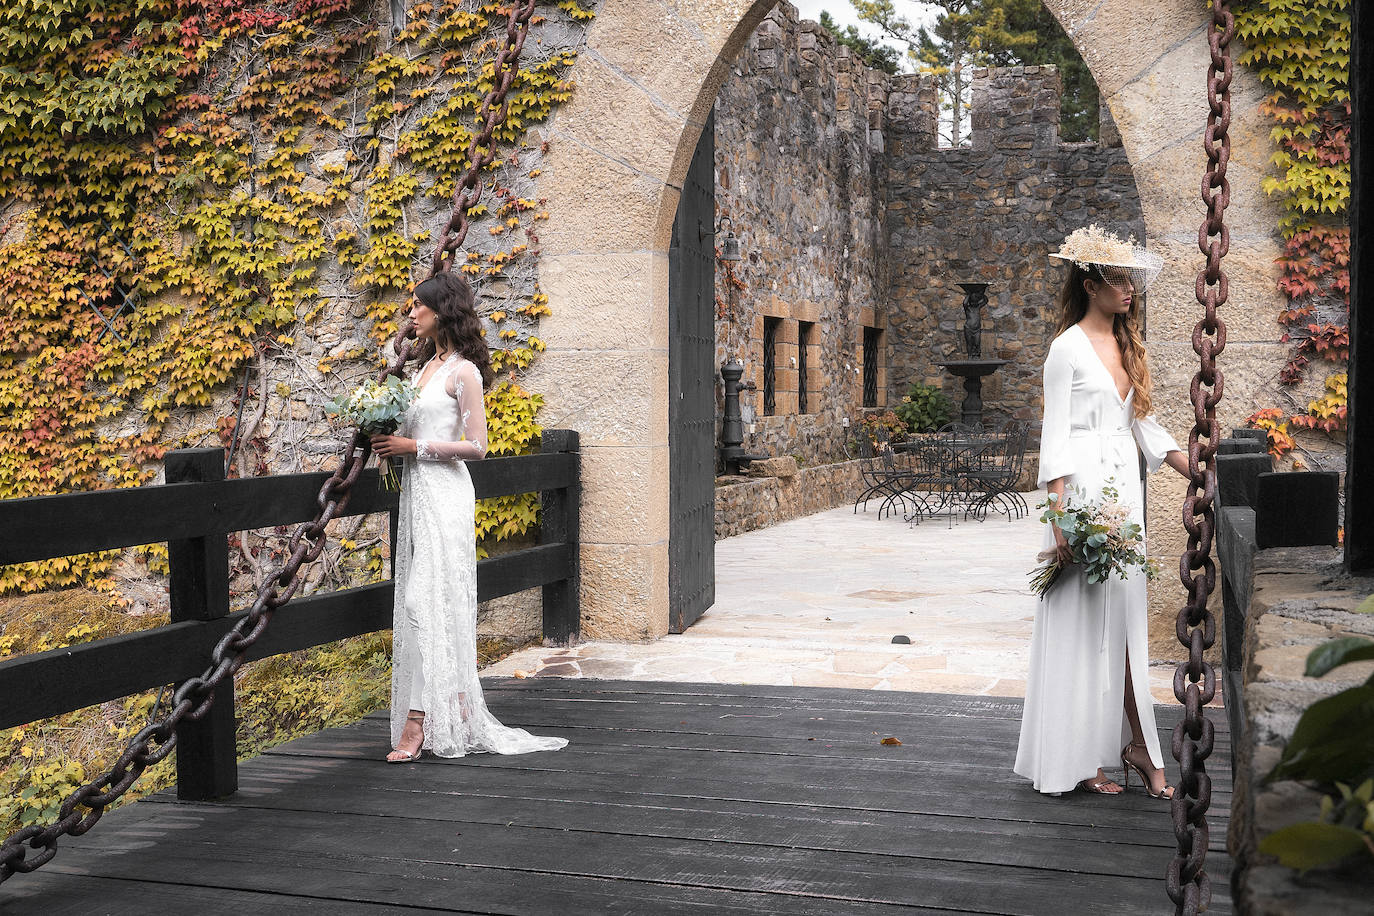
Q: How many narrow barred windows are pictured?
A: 3